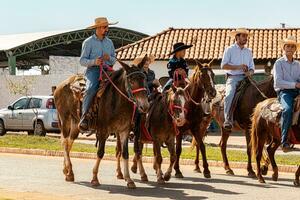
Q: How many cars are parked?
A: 1